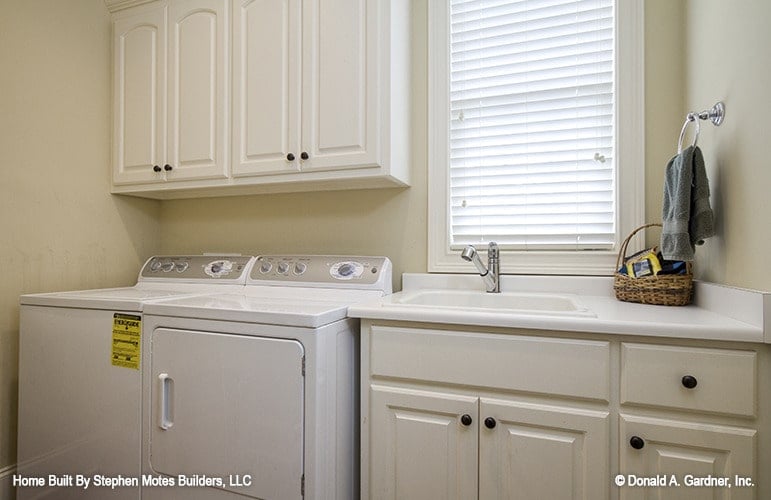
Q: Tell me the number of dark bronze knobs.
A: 8